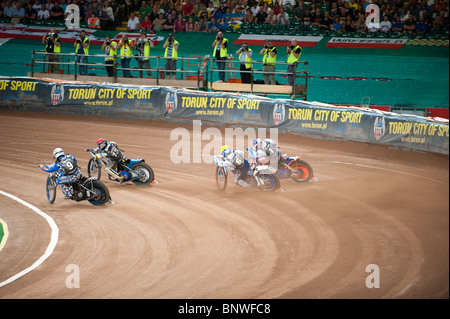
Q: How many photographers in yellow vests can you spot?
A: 10